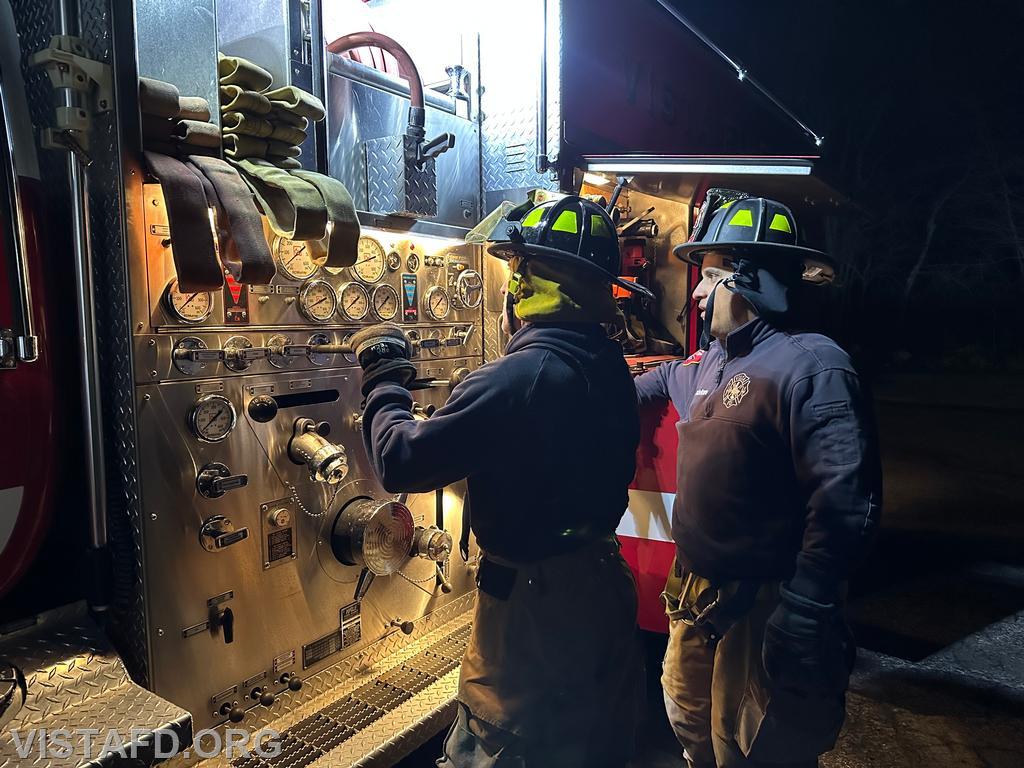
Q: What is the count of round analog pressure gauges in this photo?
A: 8